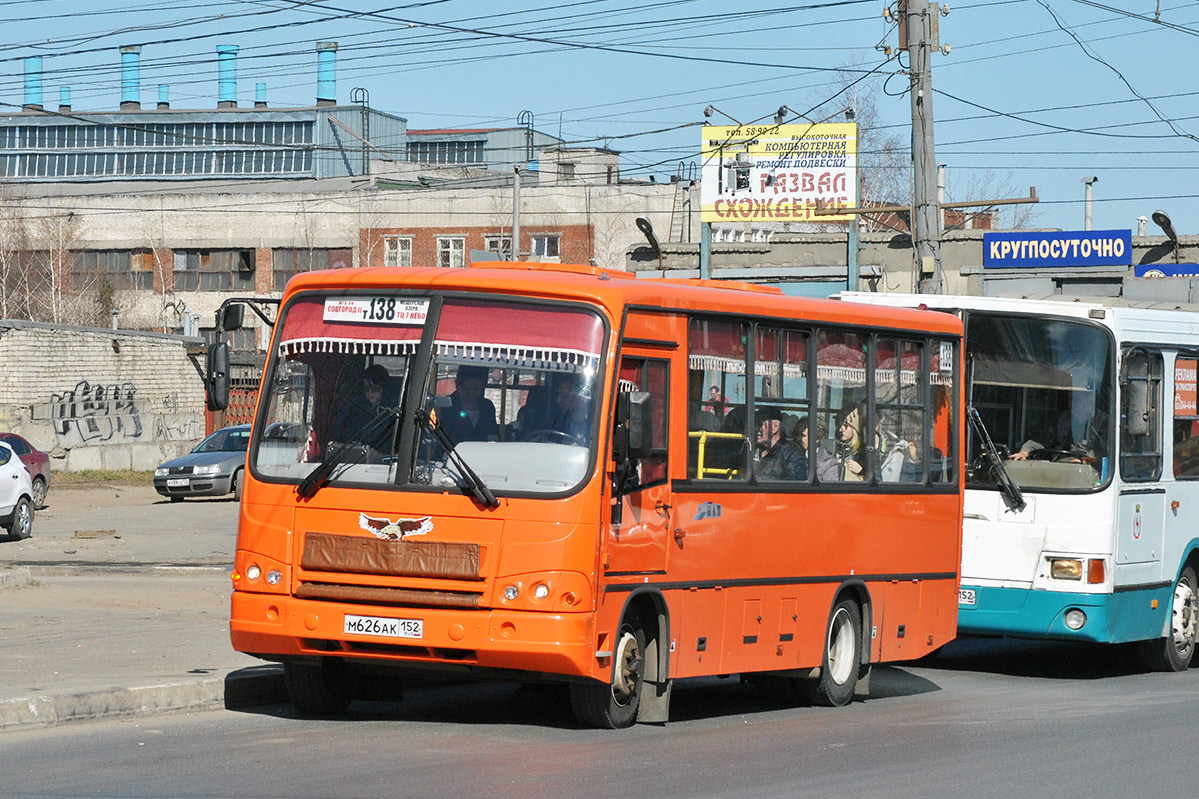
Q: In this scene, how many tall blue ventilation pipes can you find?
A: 4